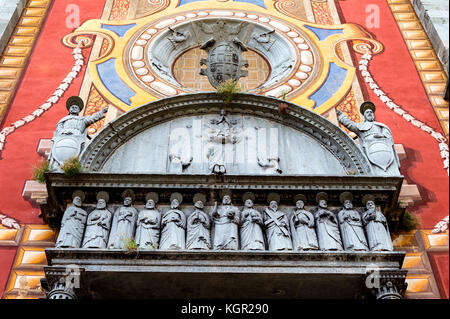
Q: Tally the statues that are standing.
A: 15